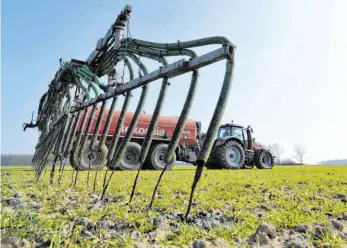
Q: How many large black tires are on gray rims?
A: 5